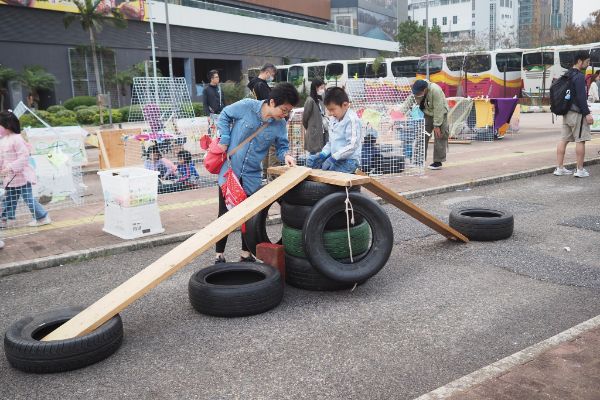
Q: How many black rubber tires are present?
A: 8